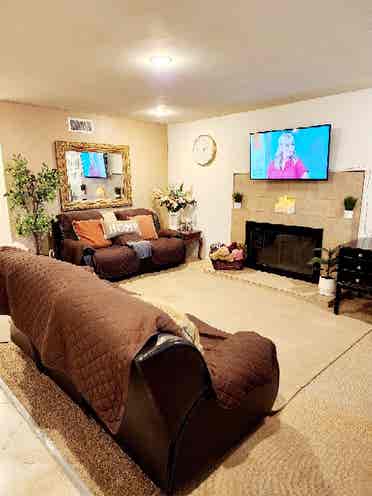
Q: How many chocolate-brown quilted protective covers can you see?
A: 2